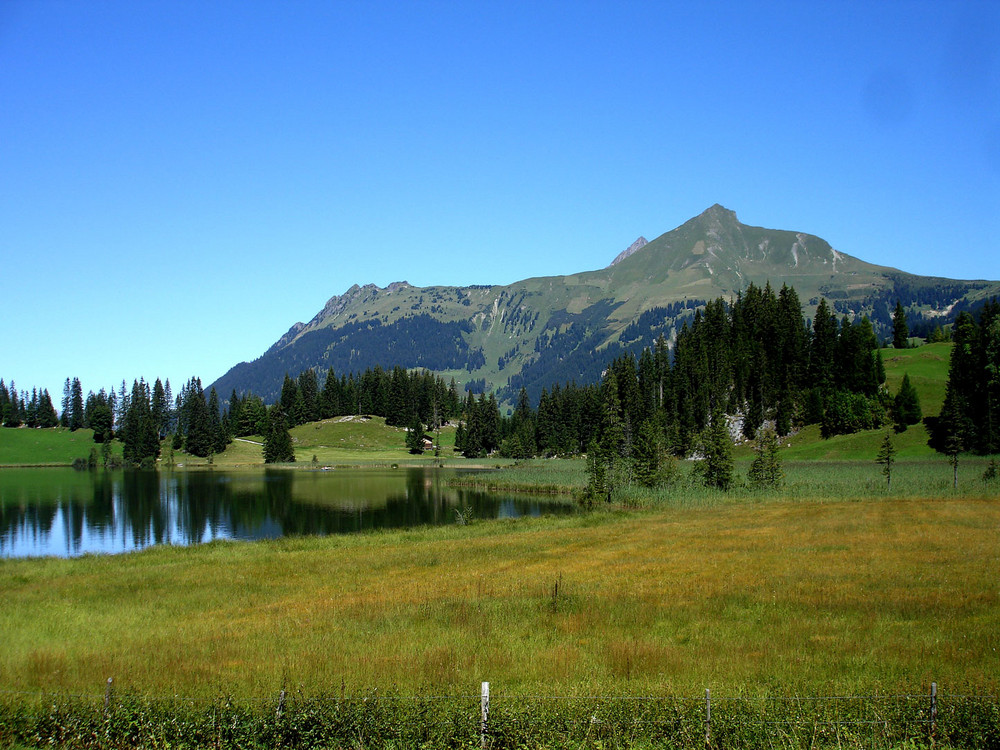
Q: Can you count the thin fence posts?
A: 5